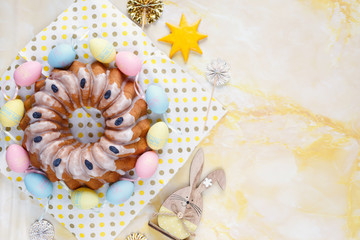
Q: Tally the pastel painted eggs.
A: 12